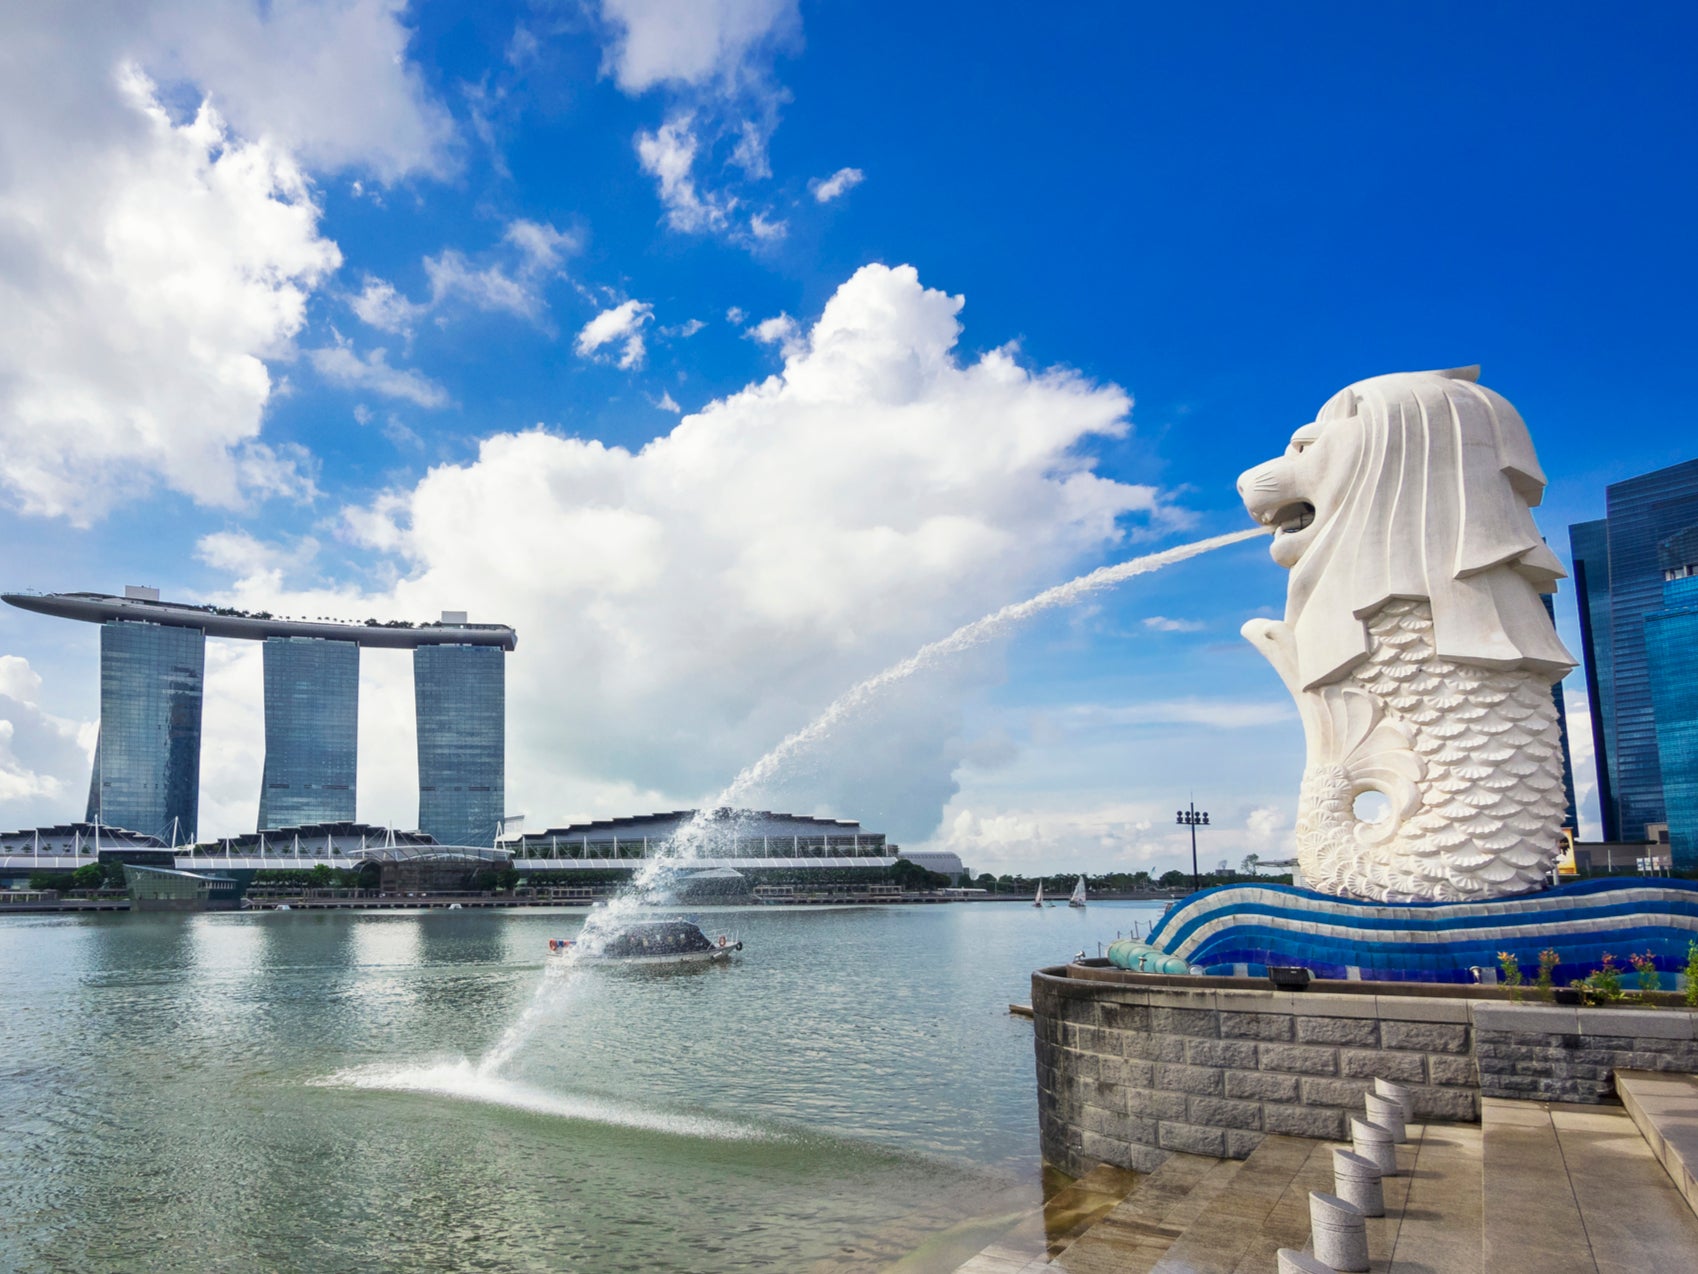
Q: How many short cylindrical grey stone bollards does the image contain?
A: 6